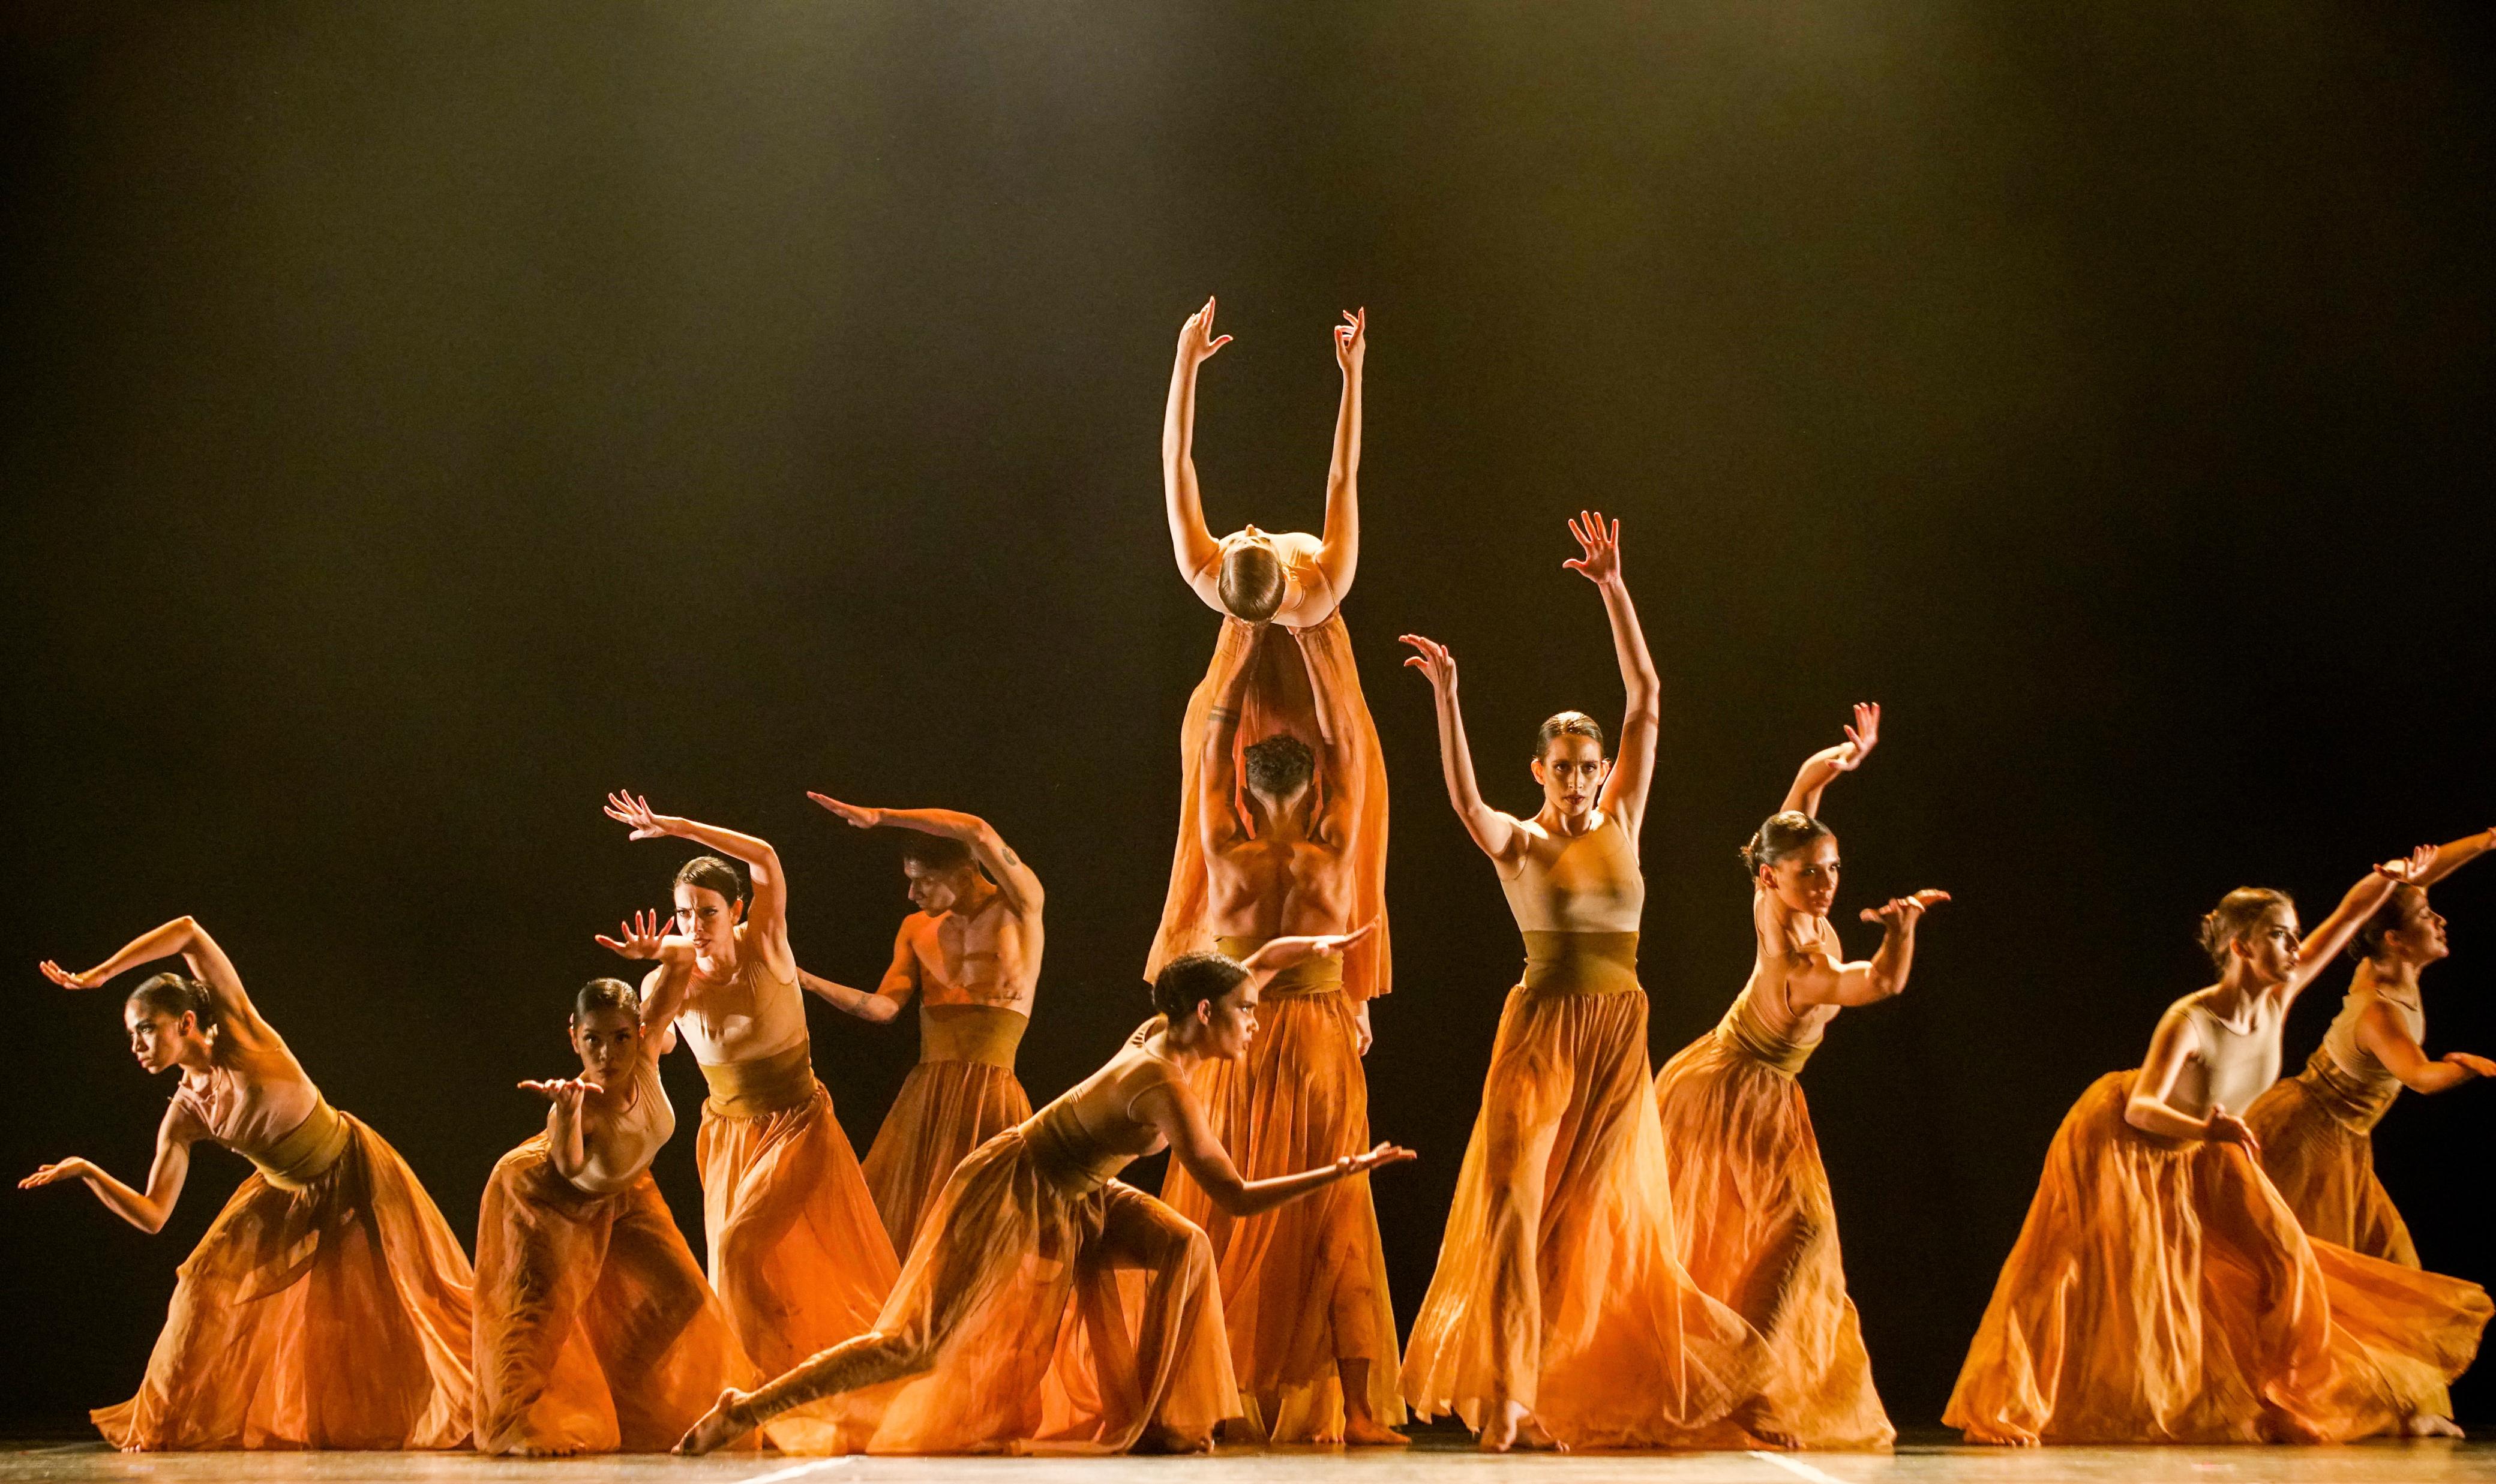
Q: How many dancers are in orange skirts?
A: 11